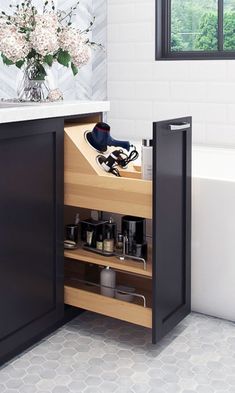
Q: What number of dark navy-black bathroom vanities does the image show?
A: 1